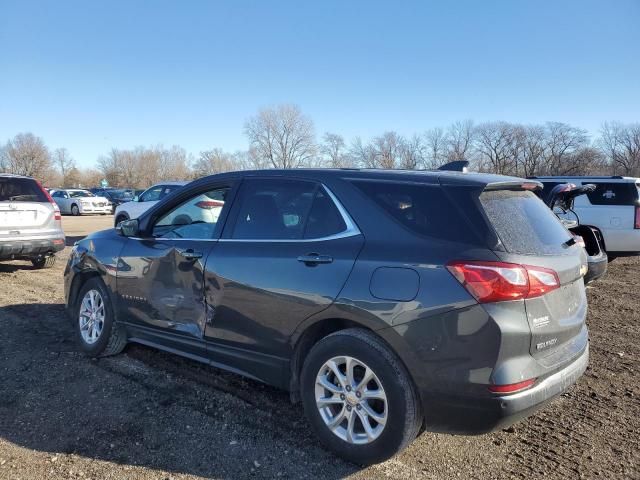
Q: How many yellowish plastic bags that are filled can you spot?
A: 0